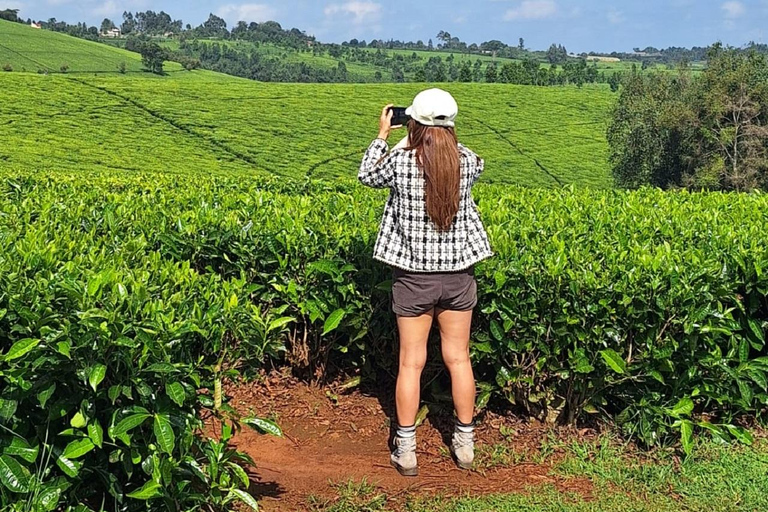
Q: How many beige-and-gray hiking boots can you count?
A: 2